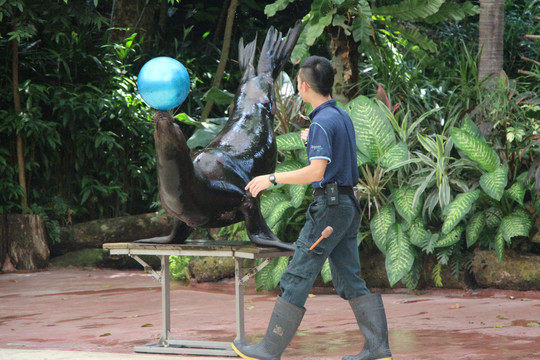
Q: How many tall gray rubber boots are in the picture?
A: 2